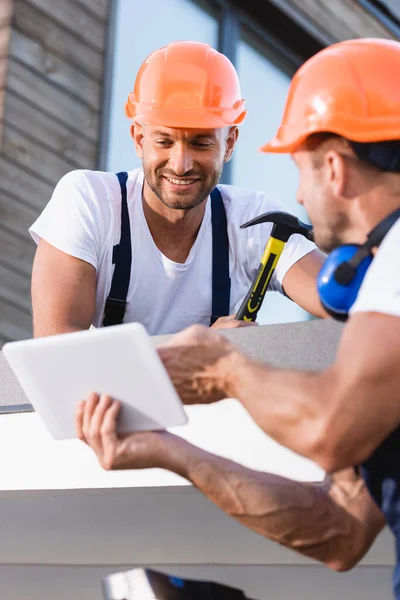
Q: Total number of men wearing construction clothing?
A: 2